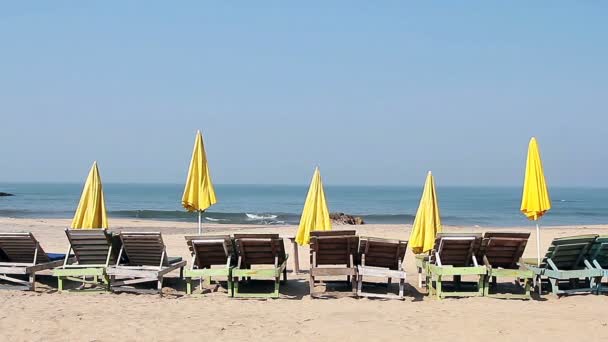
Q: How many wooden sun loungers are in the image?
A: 11